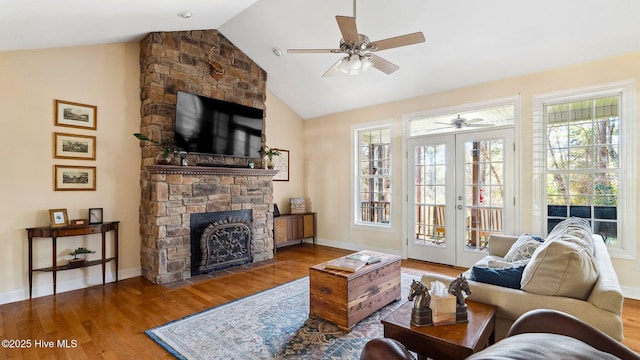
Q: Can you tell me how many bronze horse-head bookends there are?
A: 2